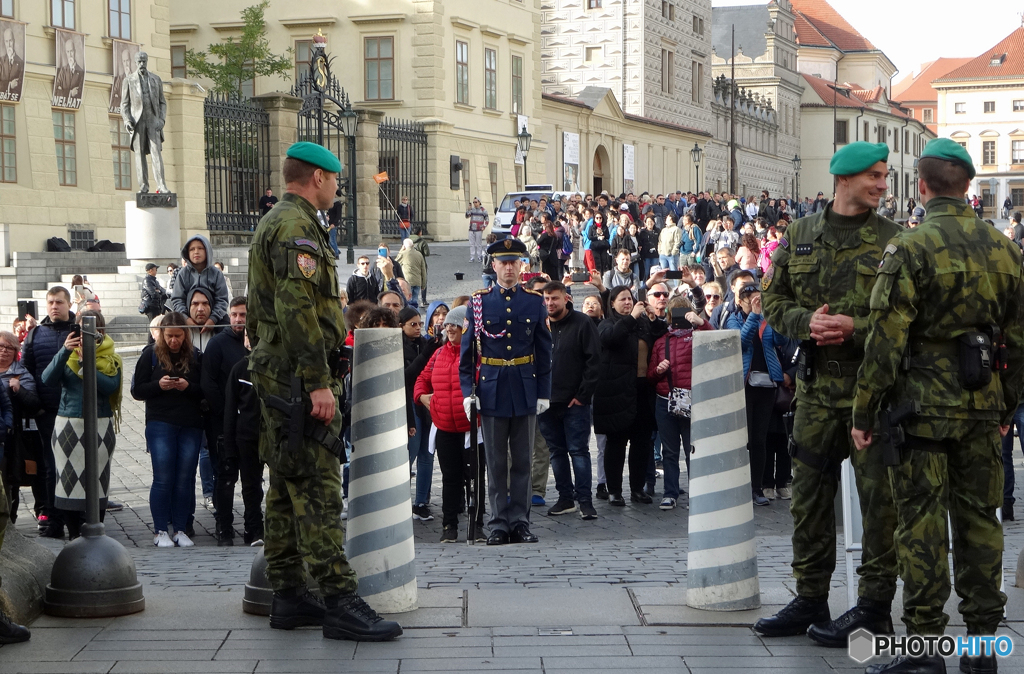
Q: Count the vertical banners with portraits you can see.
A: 3